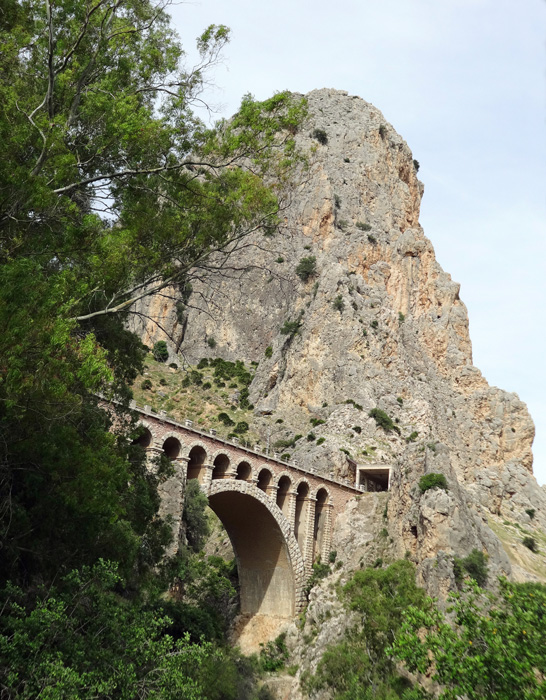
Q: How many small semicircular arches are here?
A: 9